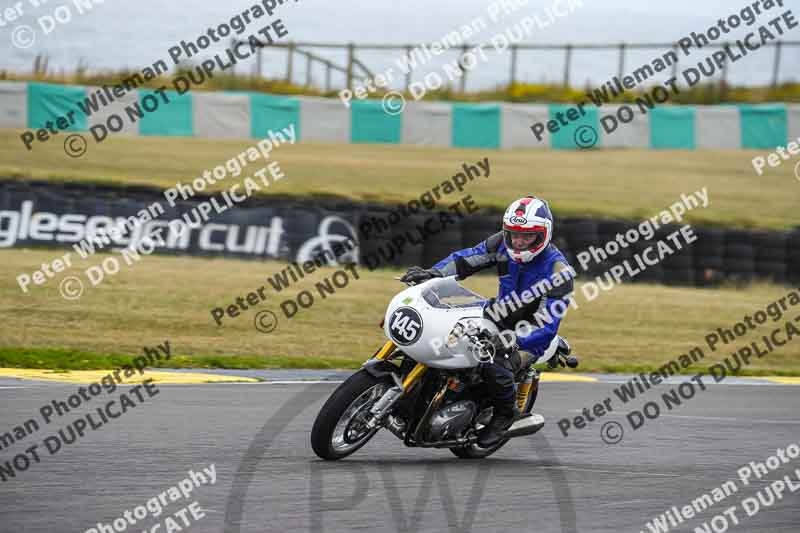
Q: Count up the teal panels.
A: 8